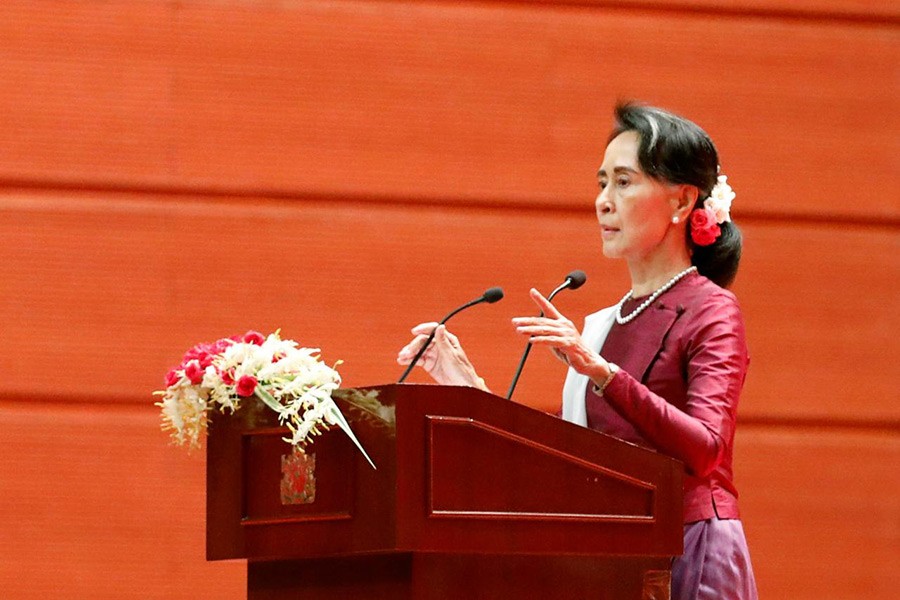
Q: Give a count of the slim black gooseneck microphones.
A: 2